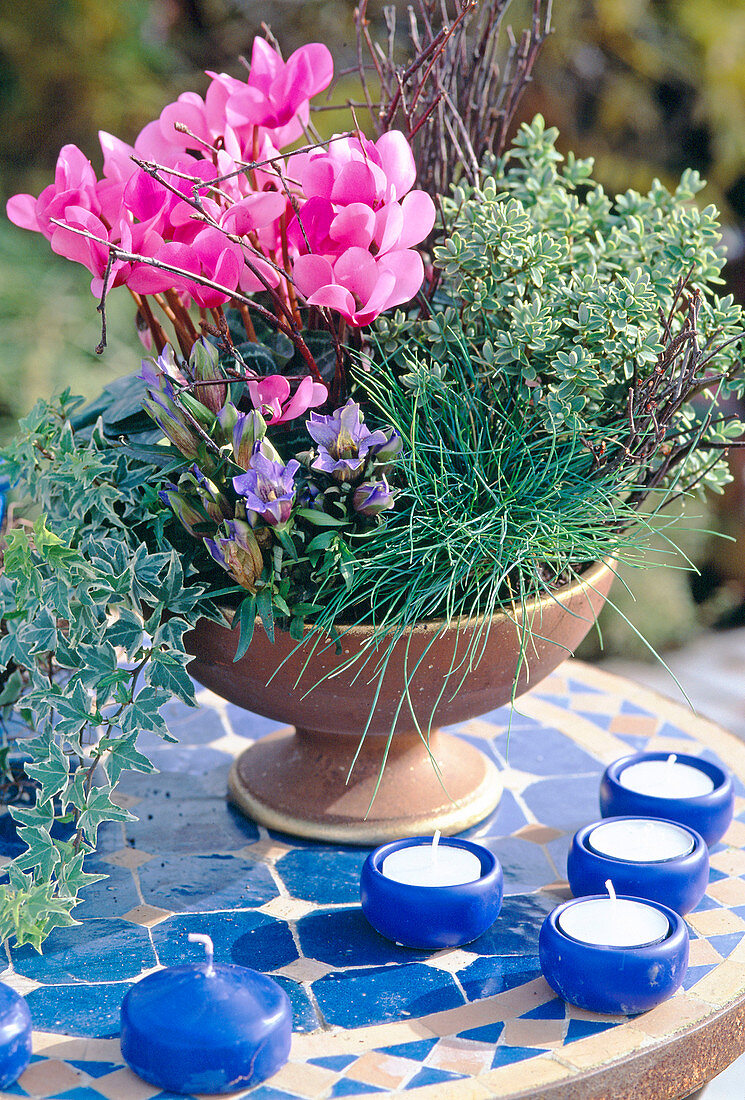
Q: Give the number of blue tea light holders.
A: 4